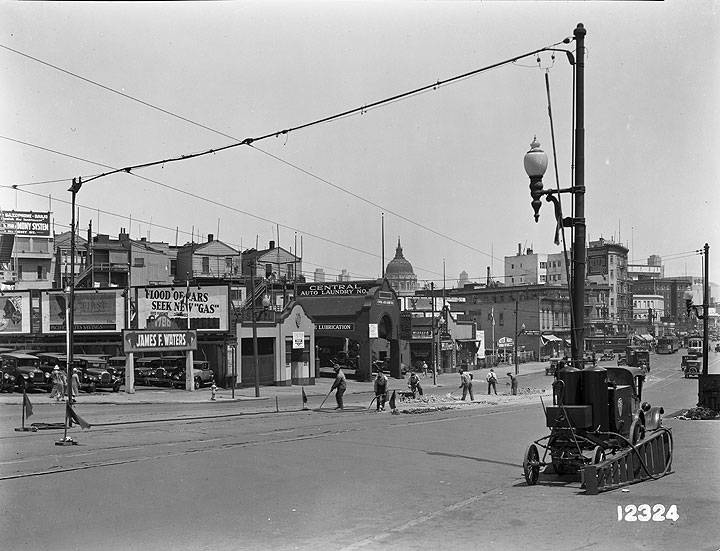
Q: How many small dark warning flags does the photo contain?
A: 4